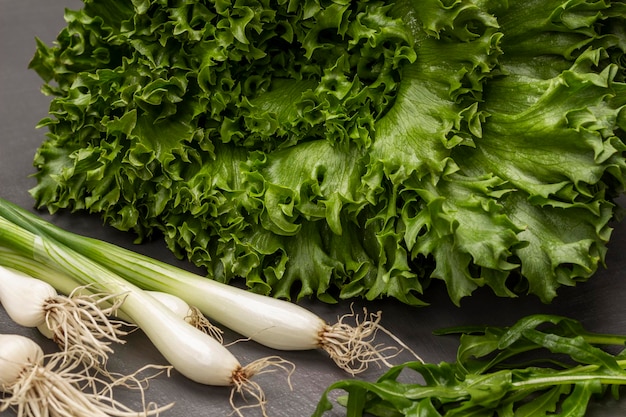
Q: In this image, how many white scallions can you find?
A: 5